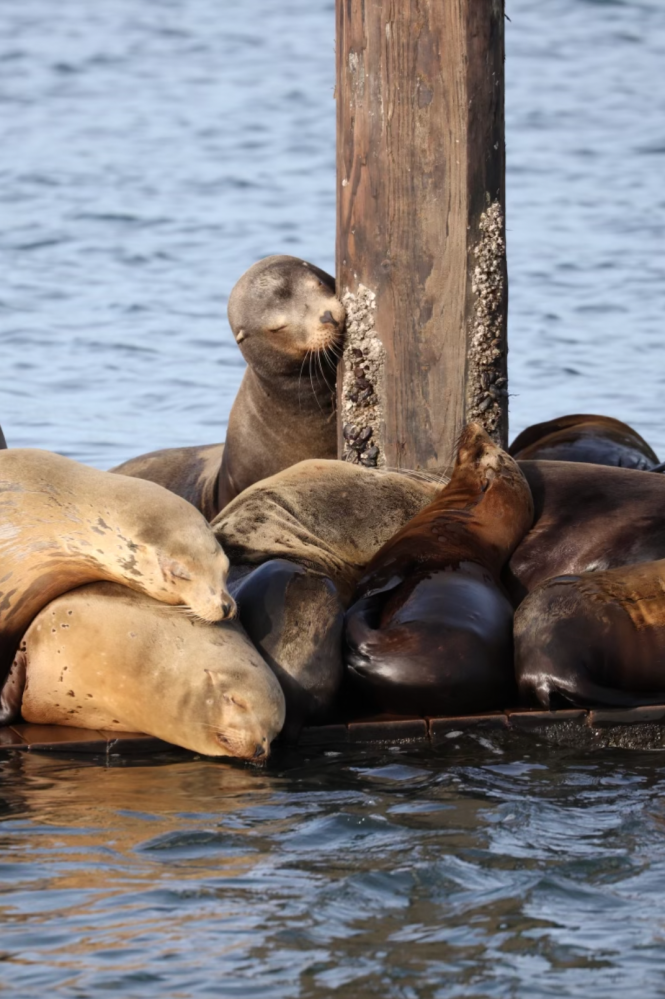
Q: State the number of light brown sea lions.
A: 2